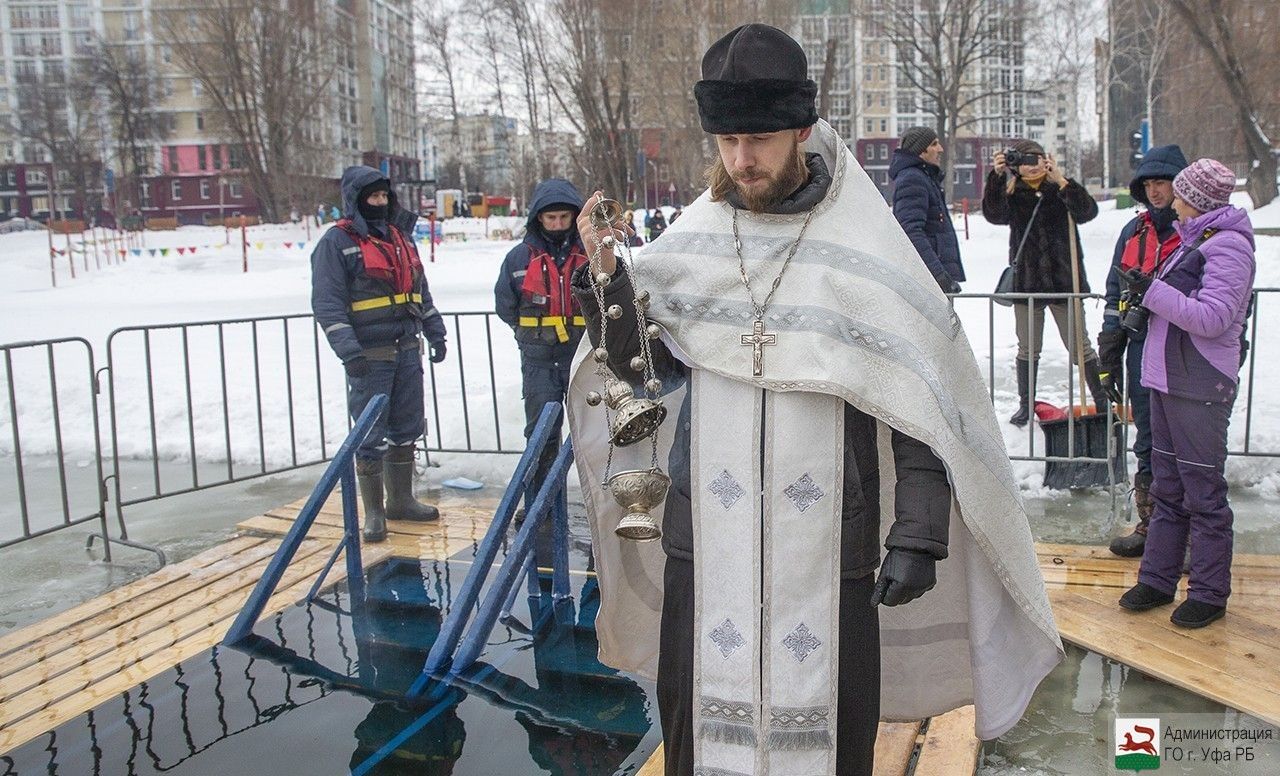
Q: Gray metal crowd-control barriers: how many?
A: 5